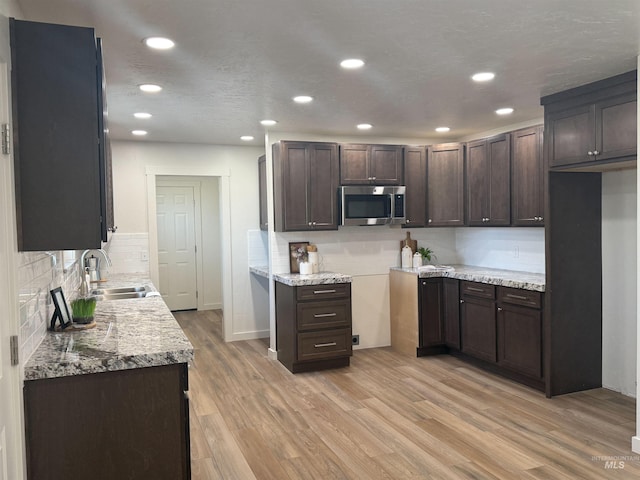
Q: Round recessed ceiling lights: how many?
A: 12